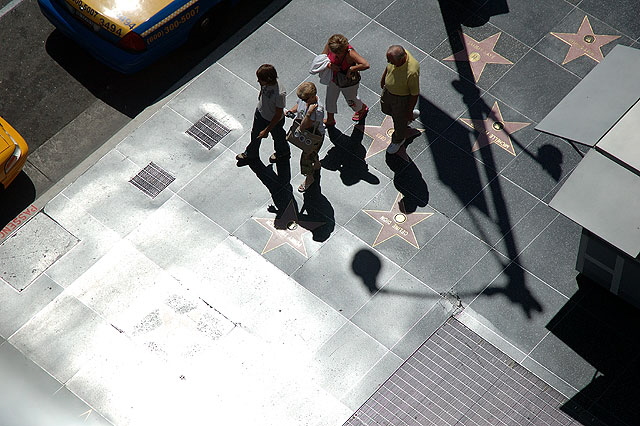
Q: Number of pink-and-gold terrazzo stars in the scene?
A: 6